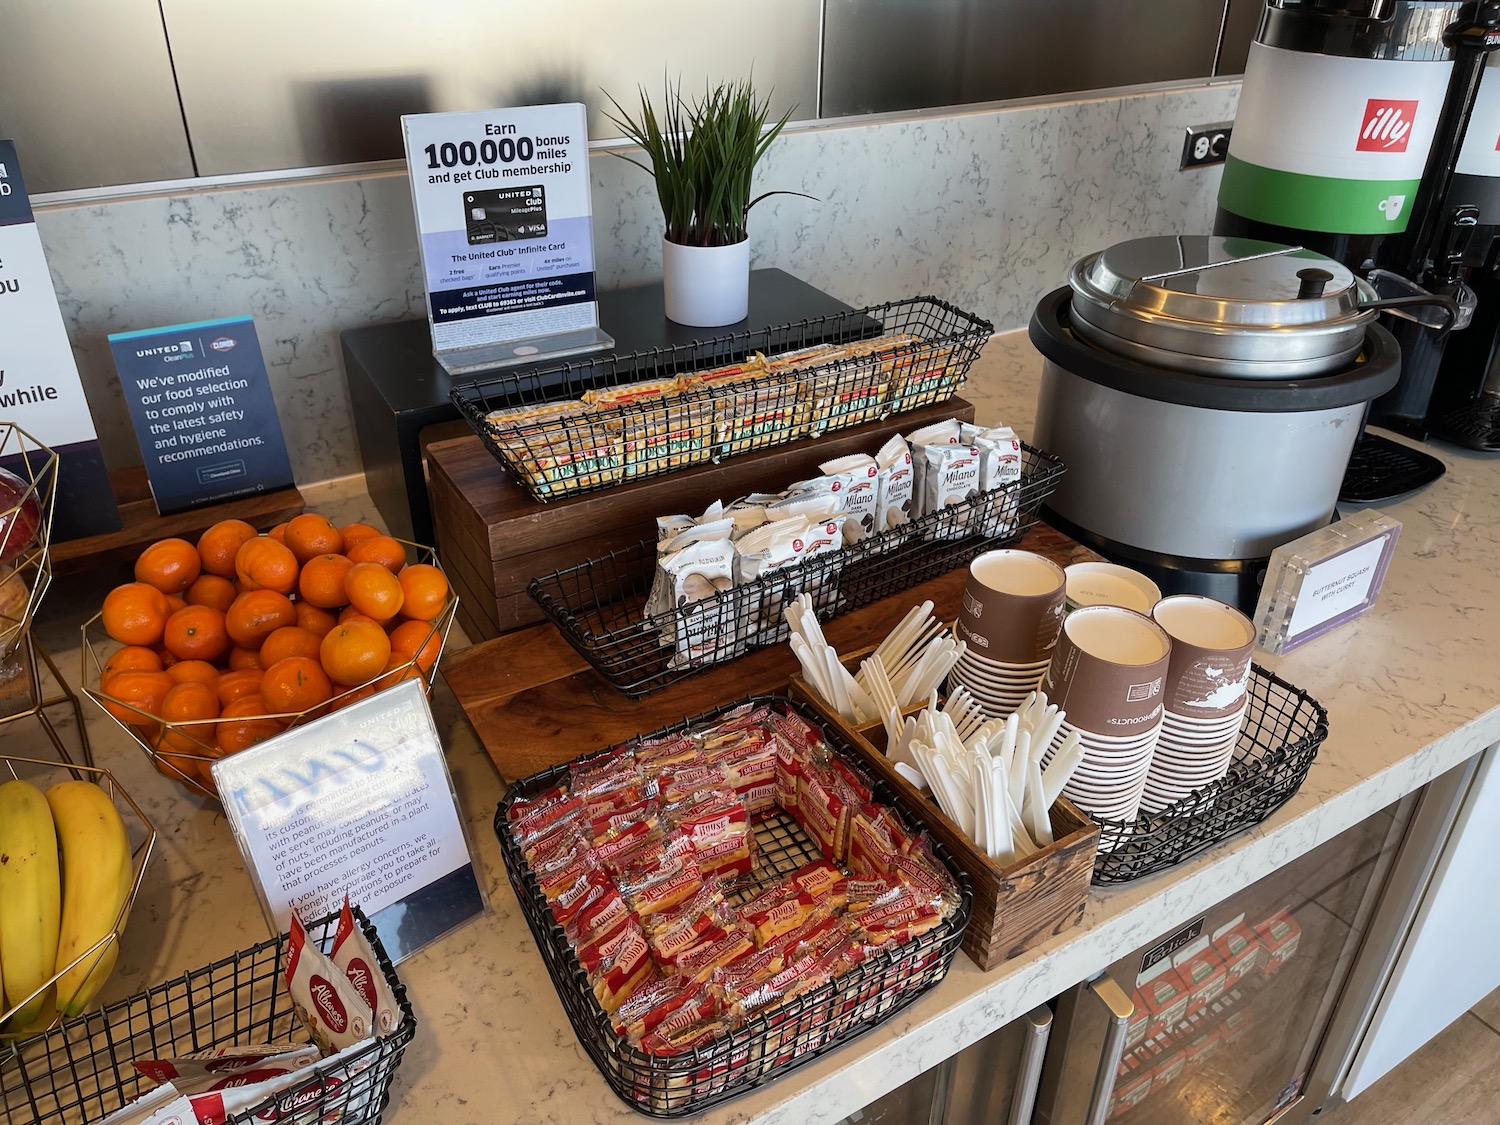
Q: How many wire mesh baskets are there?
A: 5